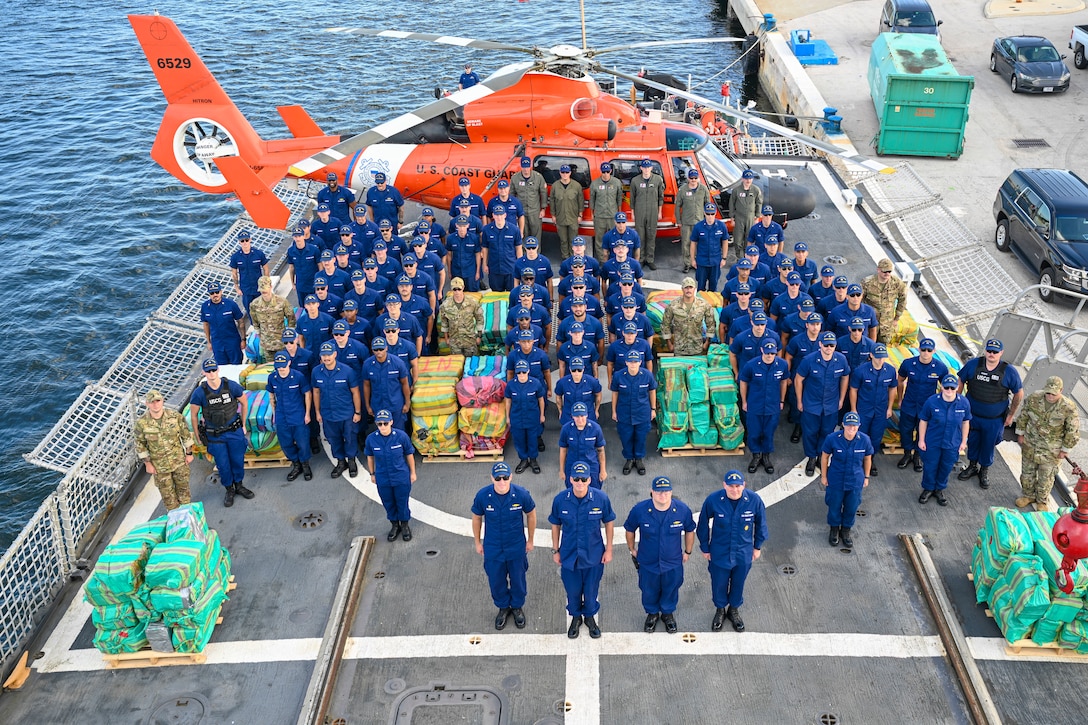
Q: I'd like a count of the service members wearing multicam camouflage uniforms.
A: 6